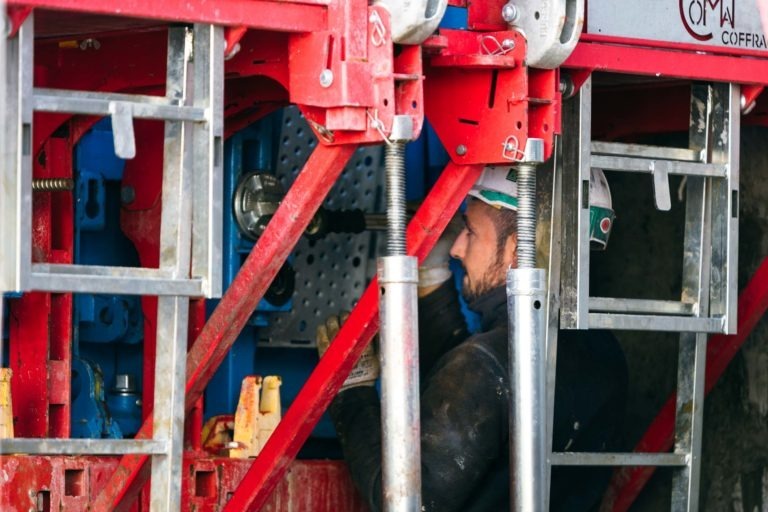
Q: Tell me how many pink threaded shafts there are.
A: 0